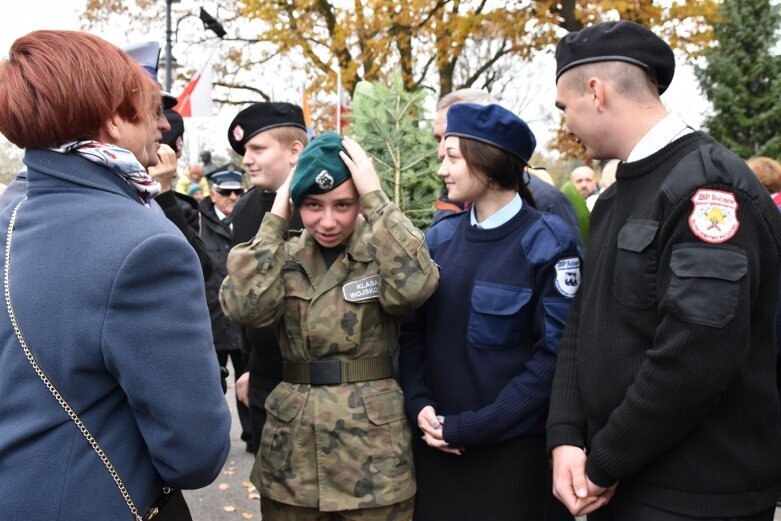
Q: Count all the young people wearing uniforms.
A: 4